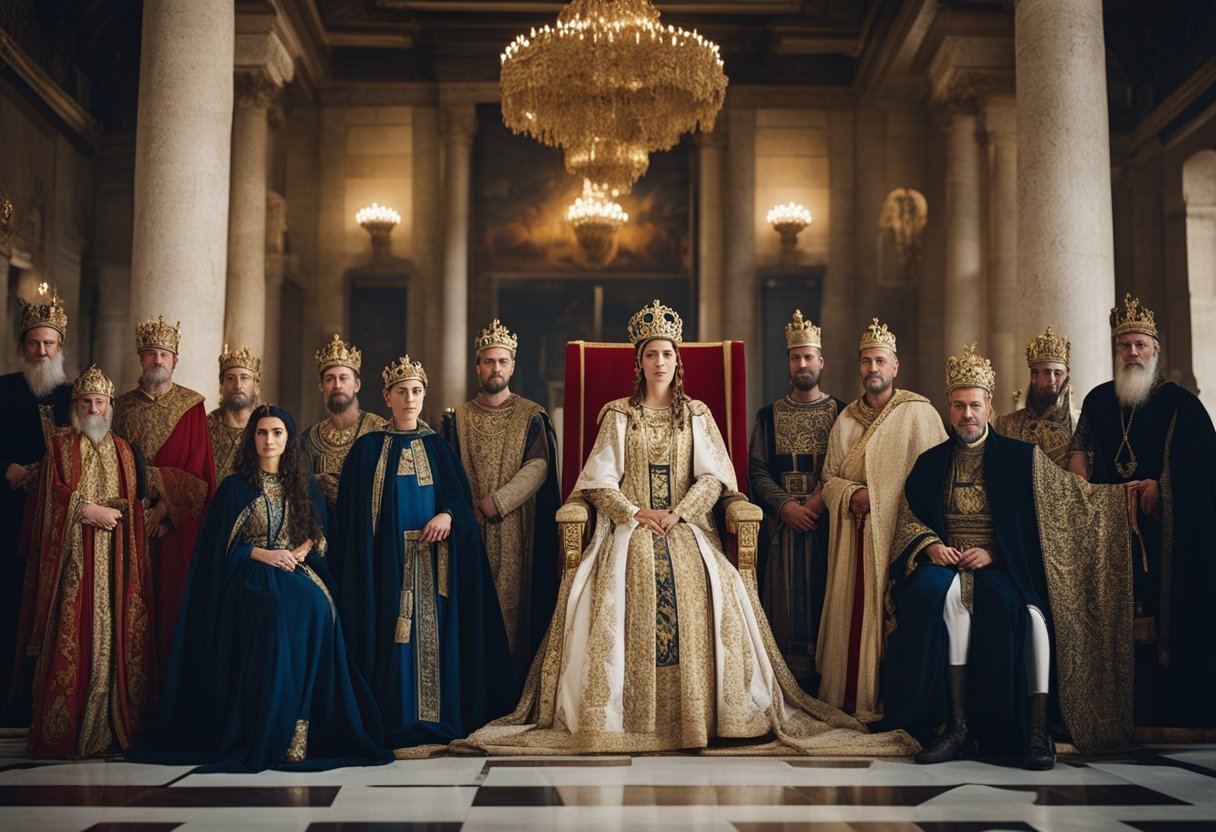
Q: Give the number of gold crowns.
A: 13